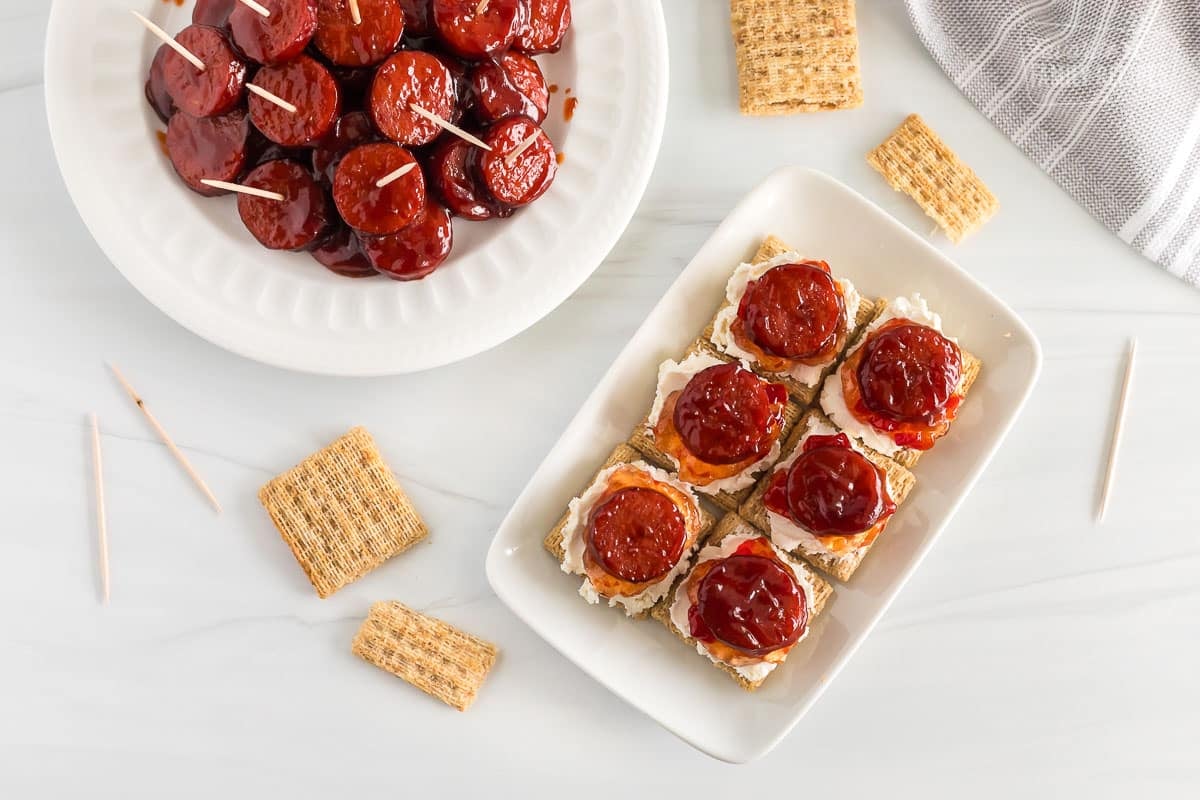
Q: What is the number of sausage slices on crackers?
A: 6